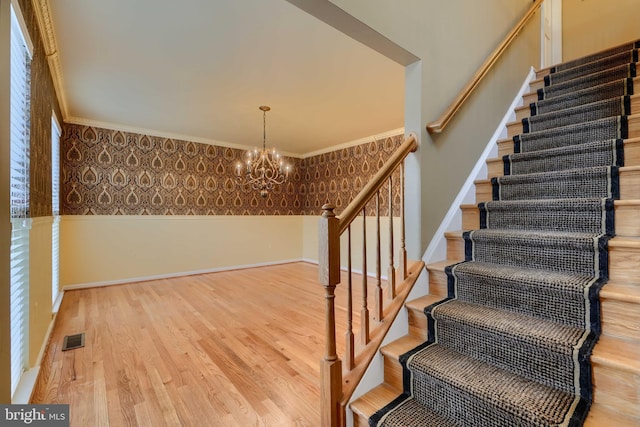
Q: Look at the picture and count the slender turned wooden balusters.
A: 5